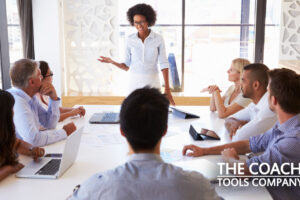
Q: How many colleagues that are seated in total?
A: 7